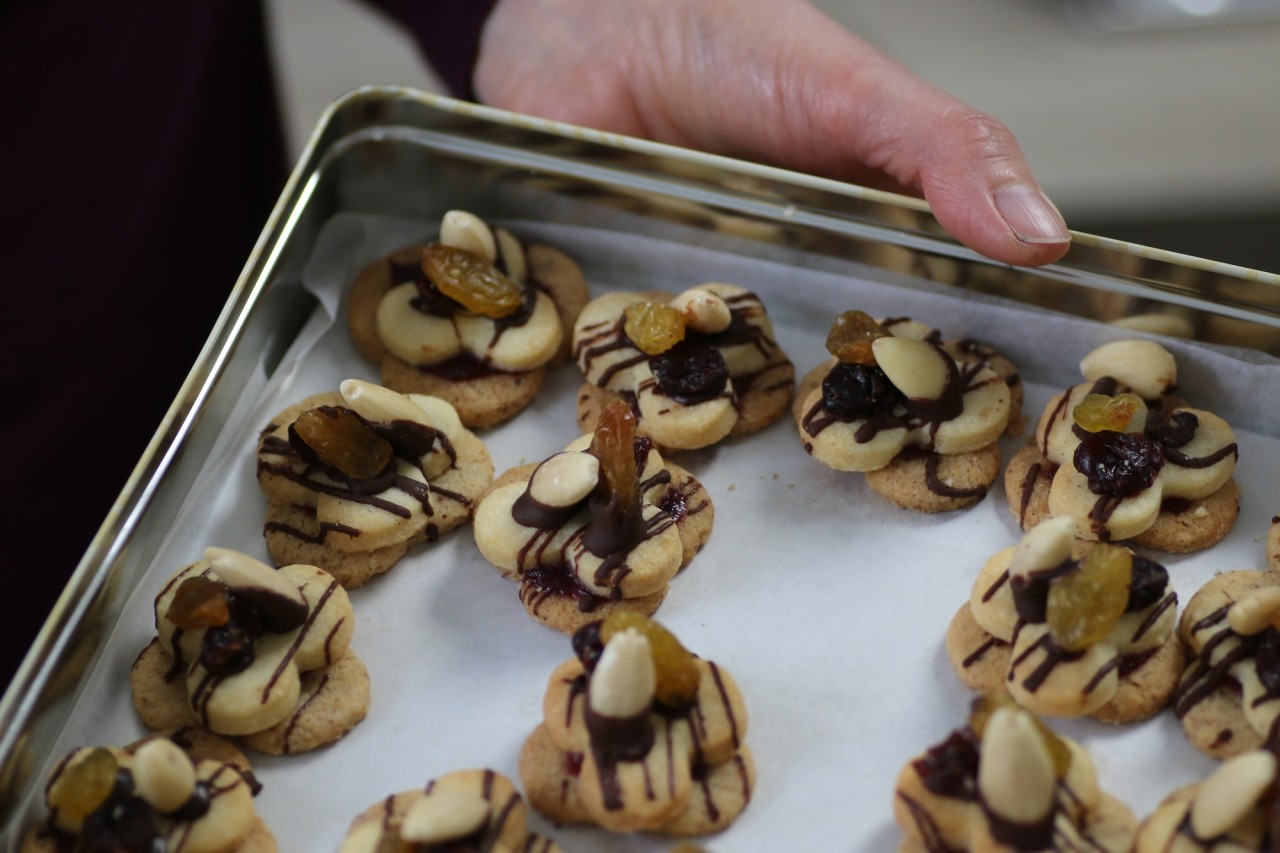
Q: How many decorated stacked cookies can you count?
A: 14